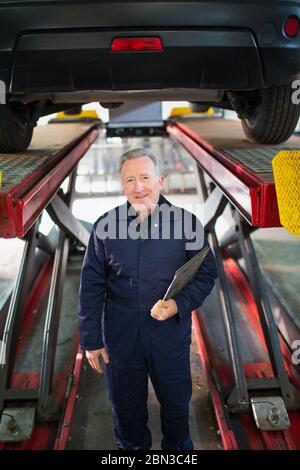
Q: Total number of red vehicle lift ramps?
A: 2